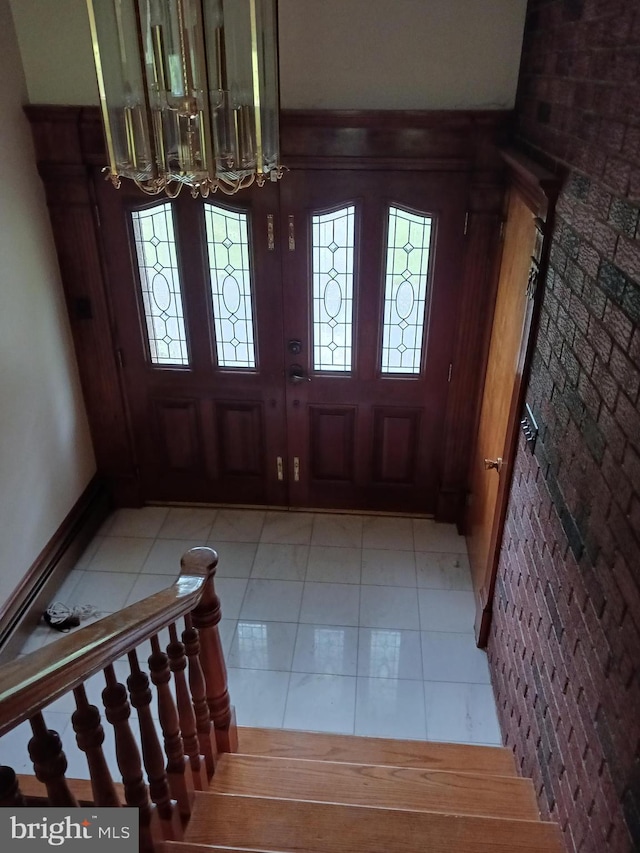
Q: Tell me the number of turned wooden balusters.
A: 8